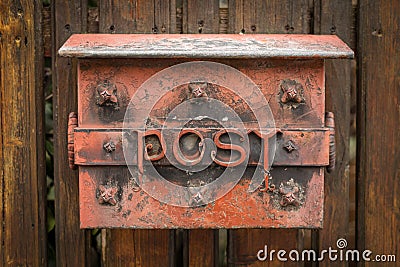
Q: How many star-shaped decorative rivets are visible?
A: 8